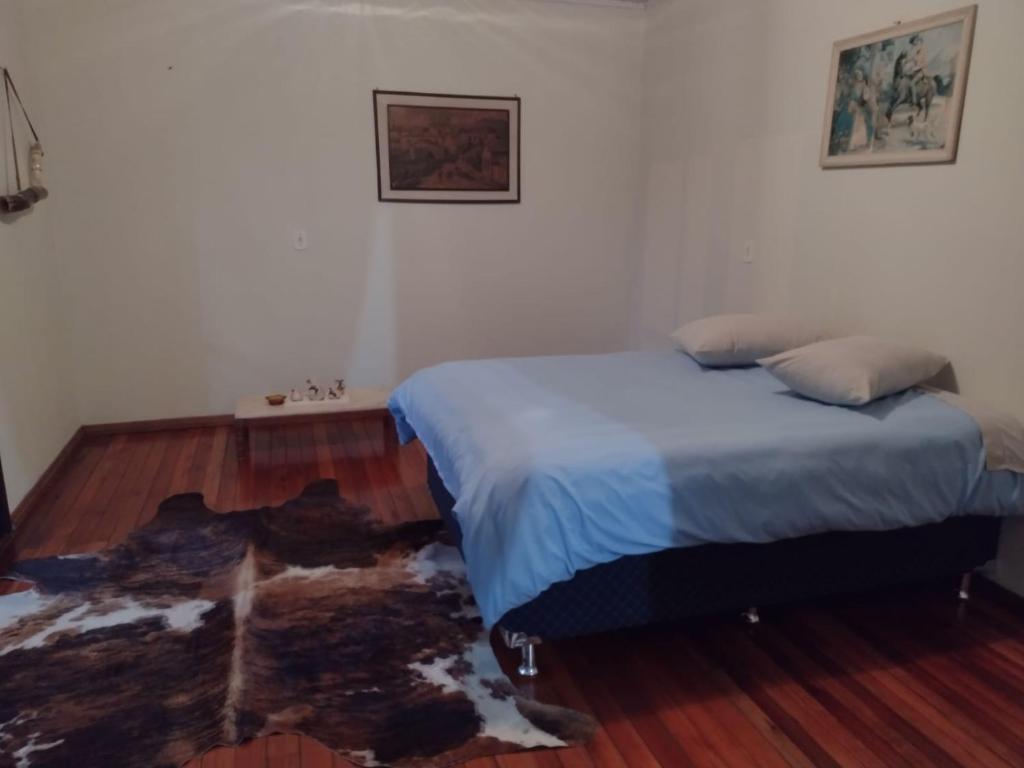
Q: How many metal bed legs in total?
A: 3